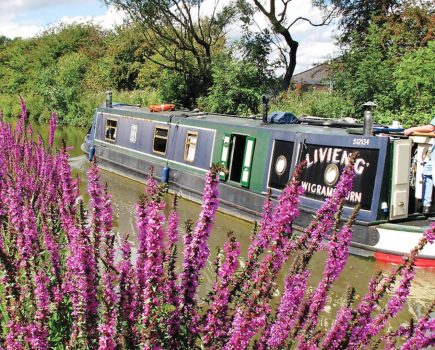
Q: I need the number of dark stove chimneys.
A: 3